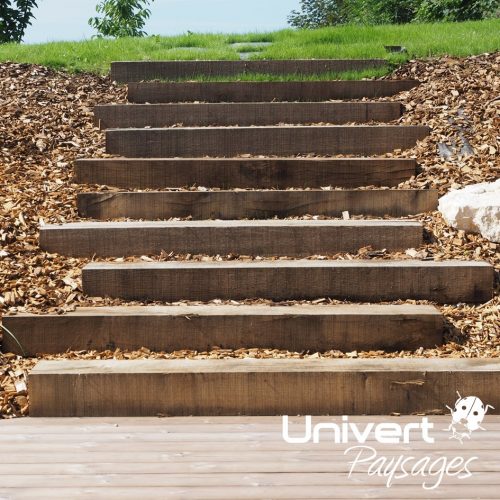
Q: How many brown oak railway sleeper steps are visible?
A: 10